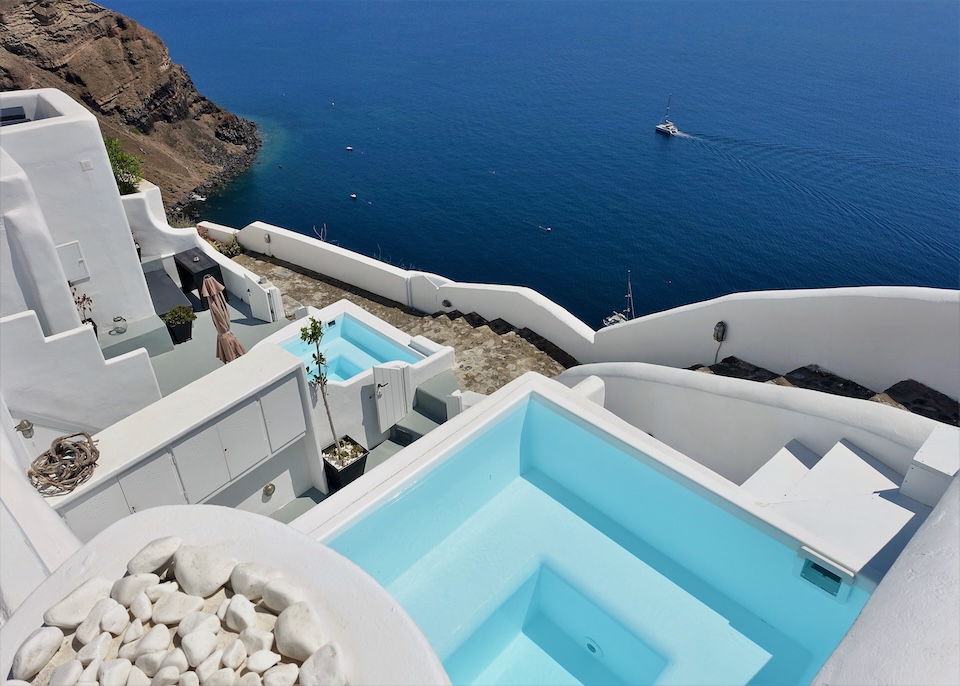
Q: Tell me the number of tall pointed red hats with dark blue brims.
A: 0